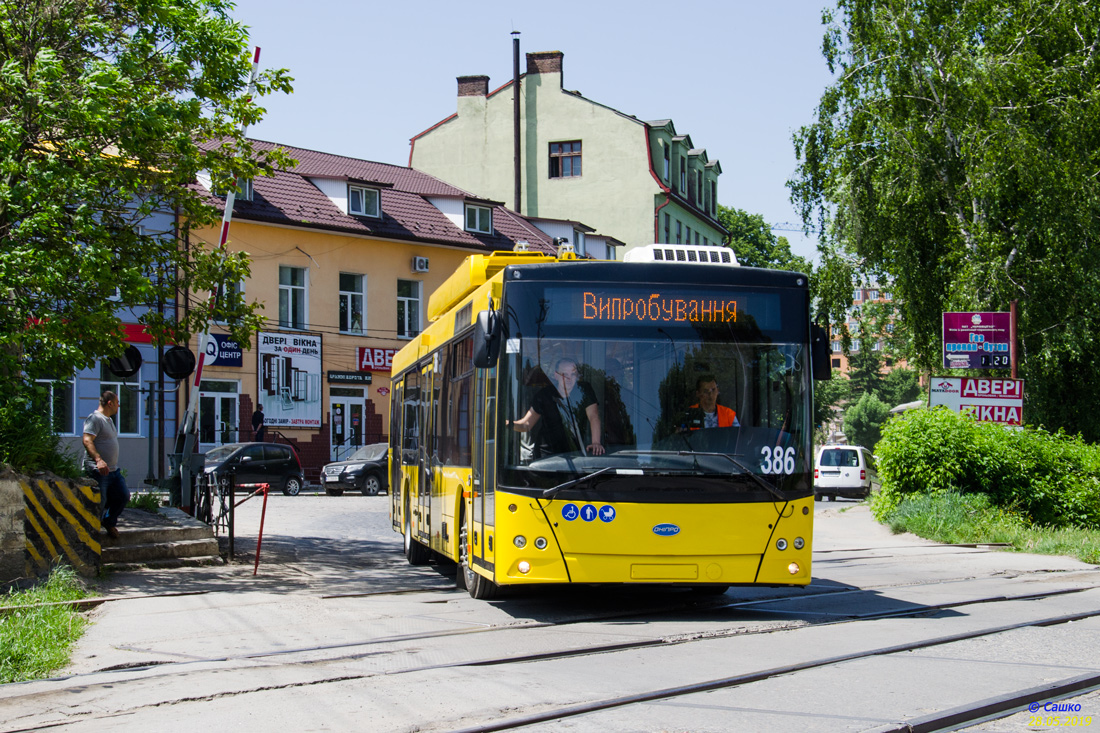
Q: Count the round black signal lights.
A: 2